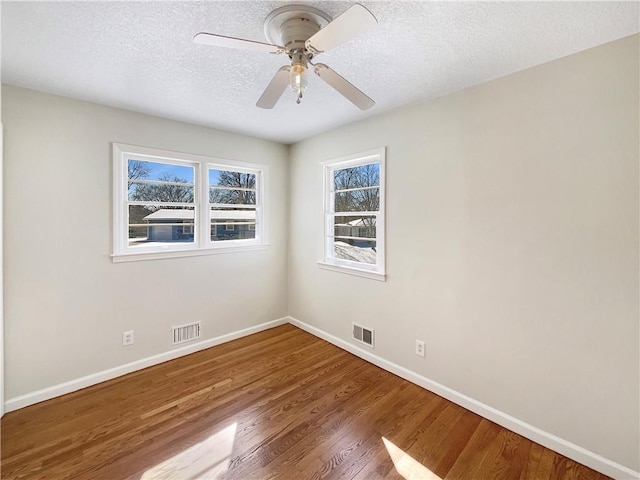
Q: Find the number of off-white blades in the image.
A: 4